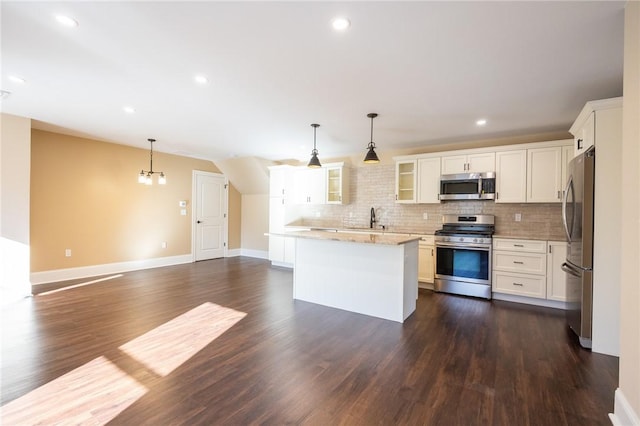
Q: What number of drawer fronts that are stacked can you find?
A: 3